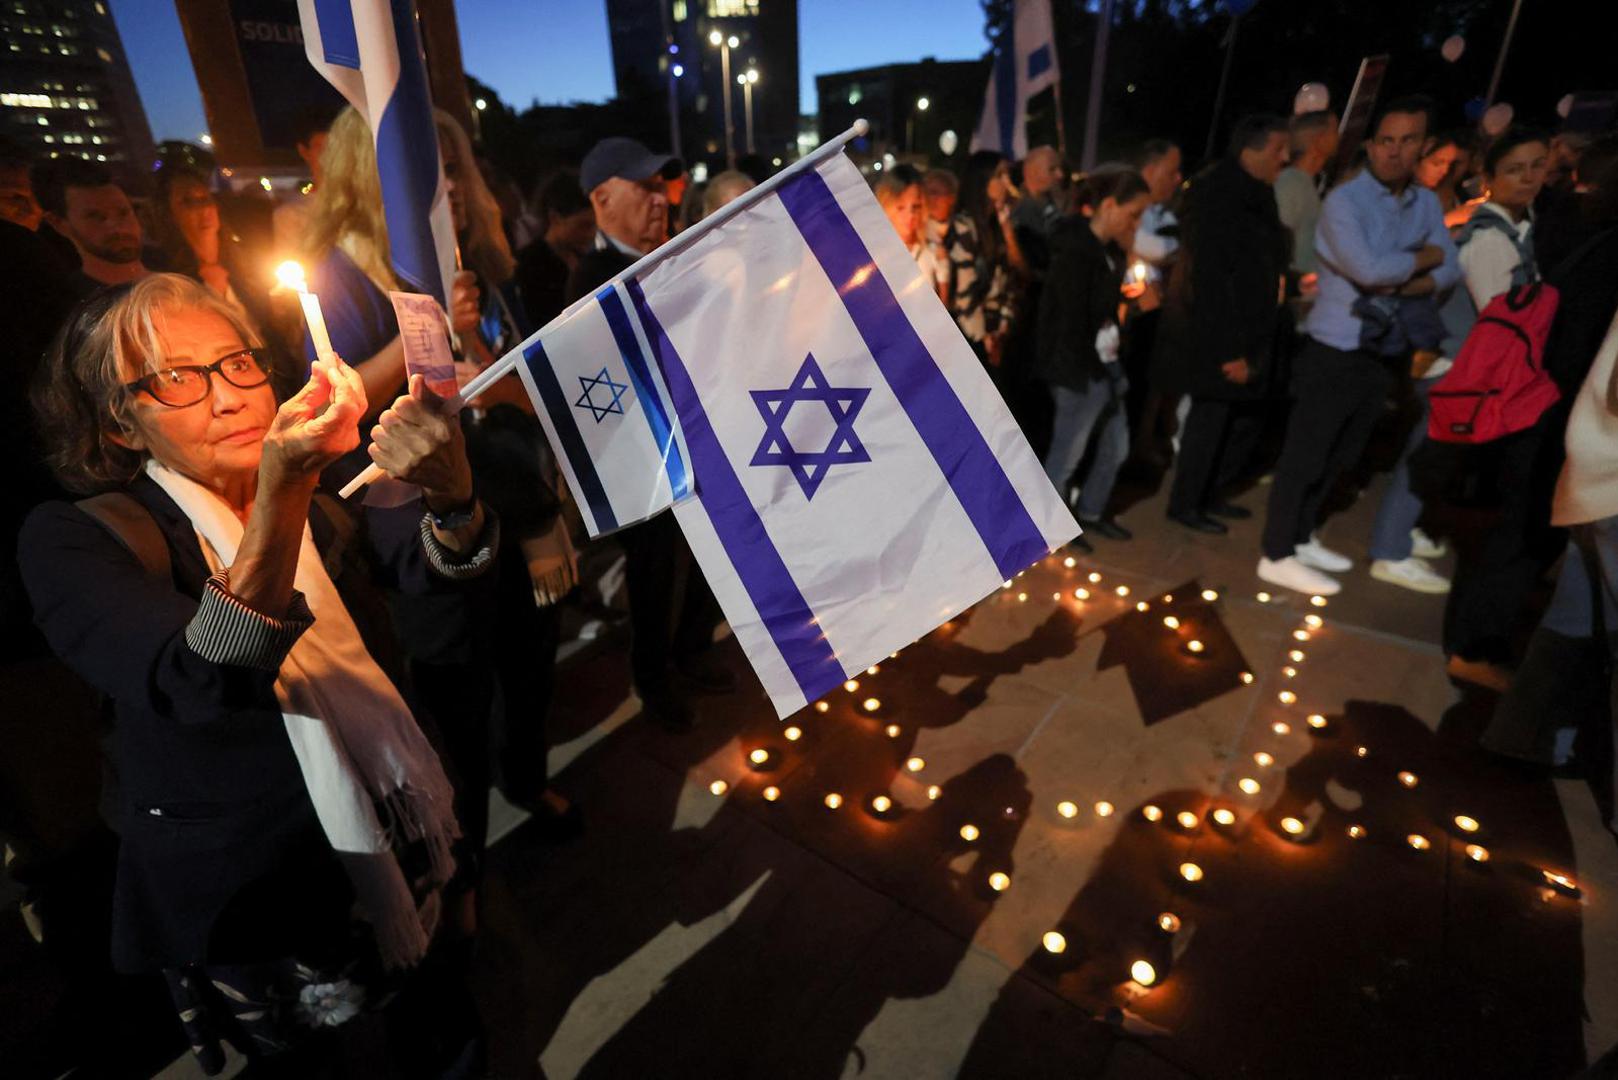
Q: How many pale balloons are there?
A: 5